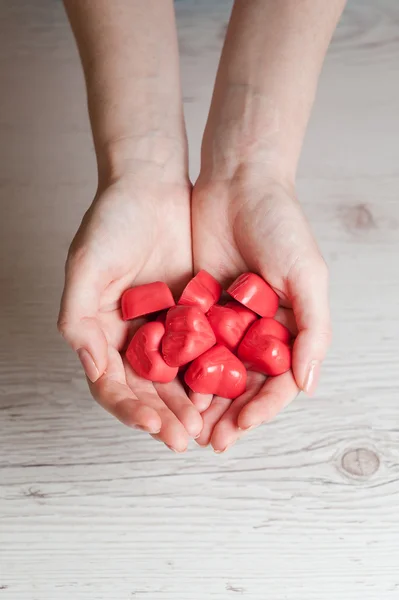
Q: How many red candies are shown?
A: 8